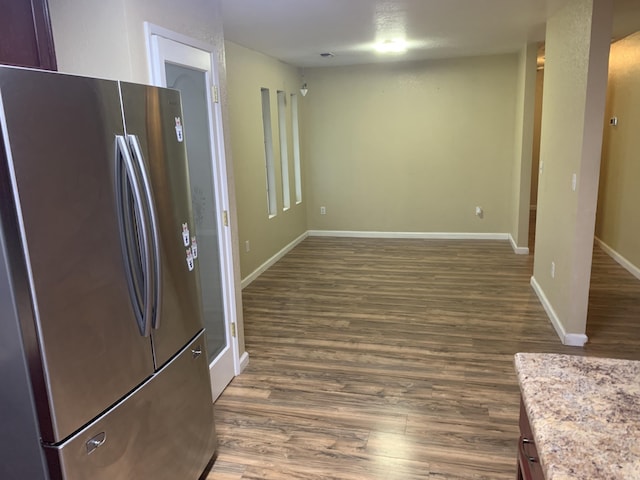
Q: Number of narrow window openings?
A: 3